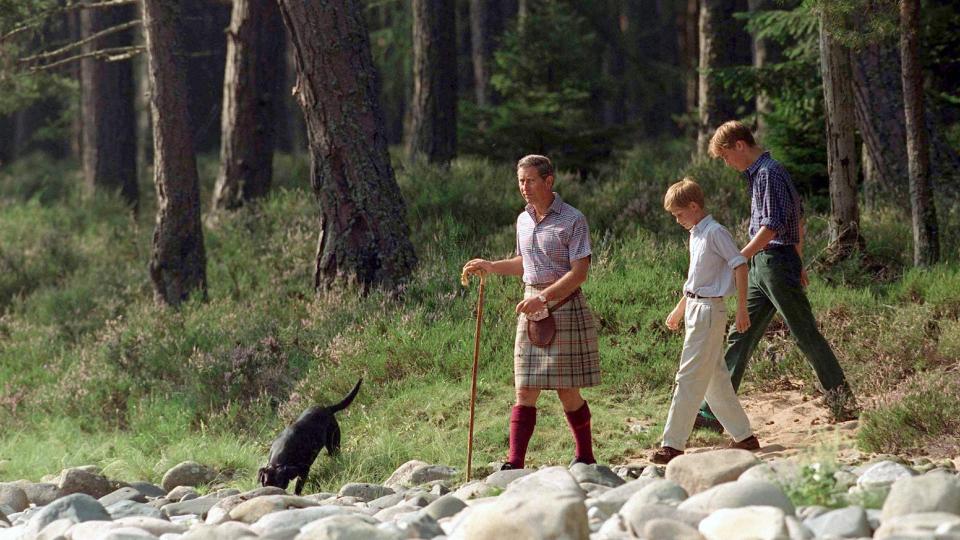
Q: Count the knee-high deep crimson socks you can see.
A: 2